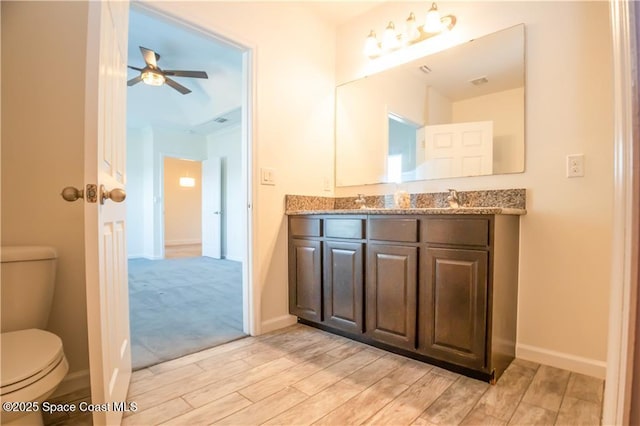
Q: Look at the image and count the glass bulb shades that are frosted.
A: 4